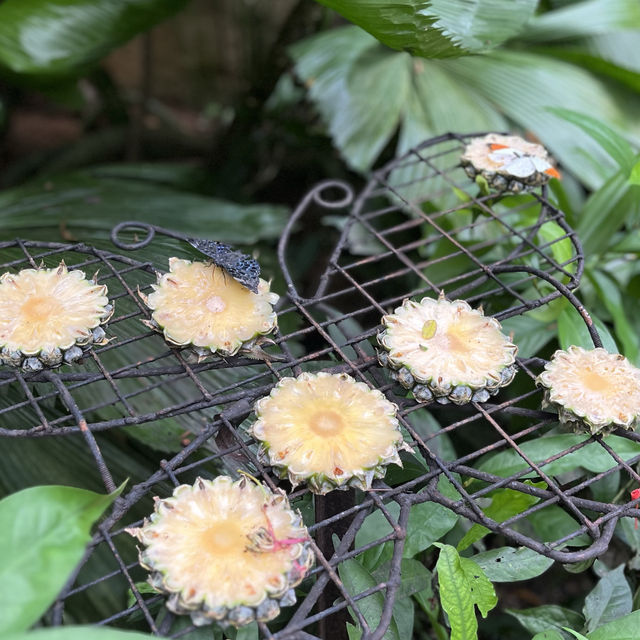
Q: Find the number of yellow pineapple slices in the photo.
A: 7